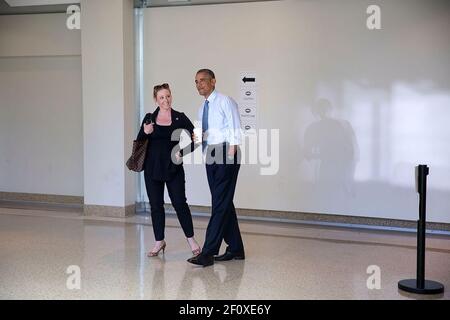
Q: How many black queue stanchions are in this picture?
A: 1